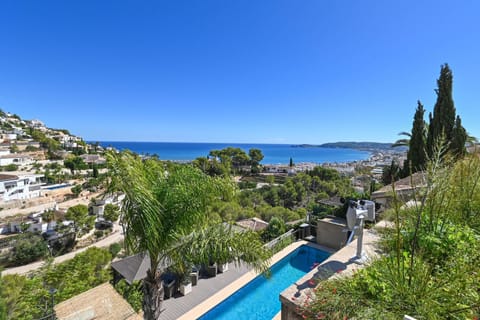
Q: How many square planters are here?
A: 2